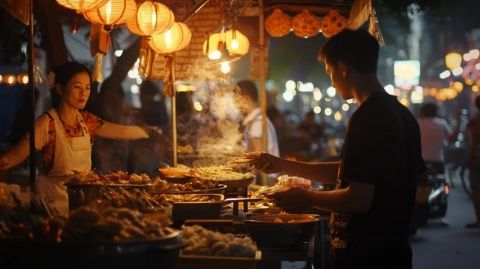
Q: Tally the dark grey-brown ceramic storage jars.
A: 0